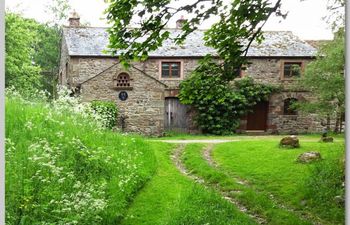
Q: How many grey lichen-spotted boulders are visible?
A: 3